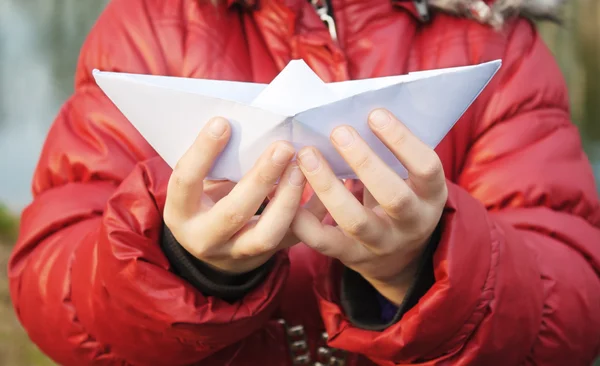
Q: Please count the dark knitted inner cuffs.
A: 2